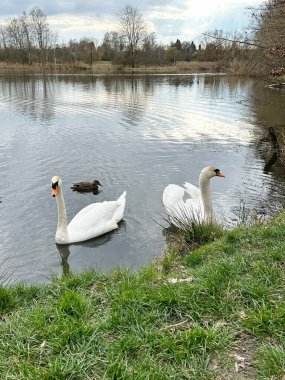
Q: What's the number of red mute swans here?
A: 0